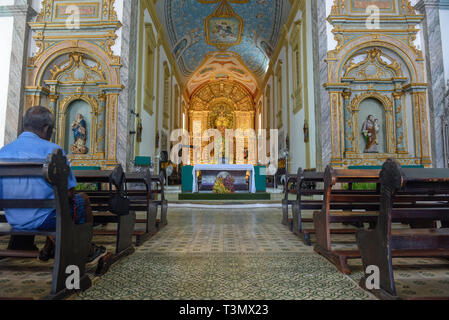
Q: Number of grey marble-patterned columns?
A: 4